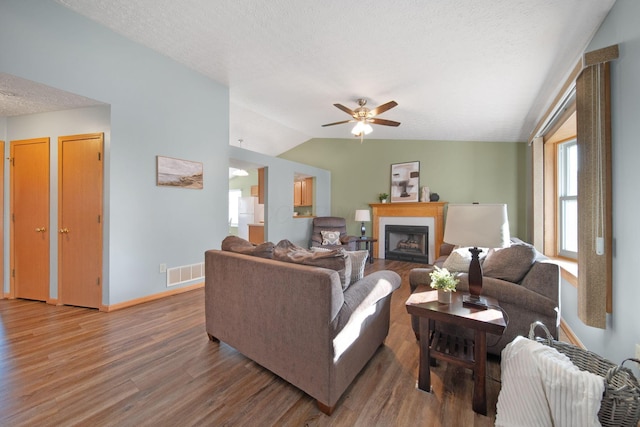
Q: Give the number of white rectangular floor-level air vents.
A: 1